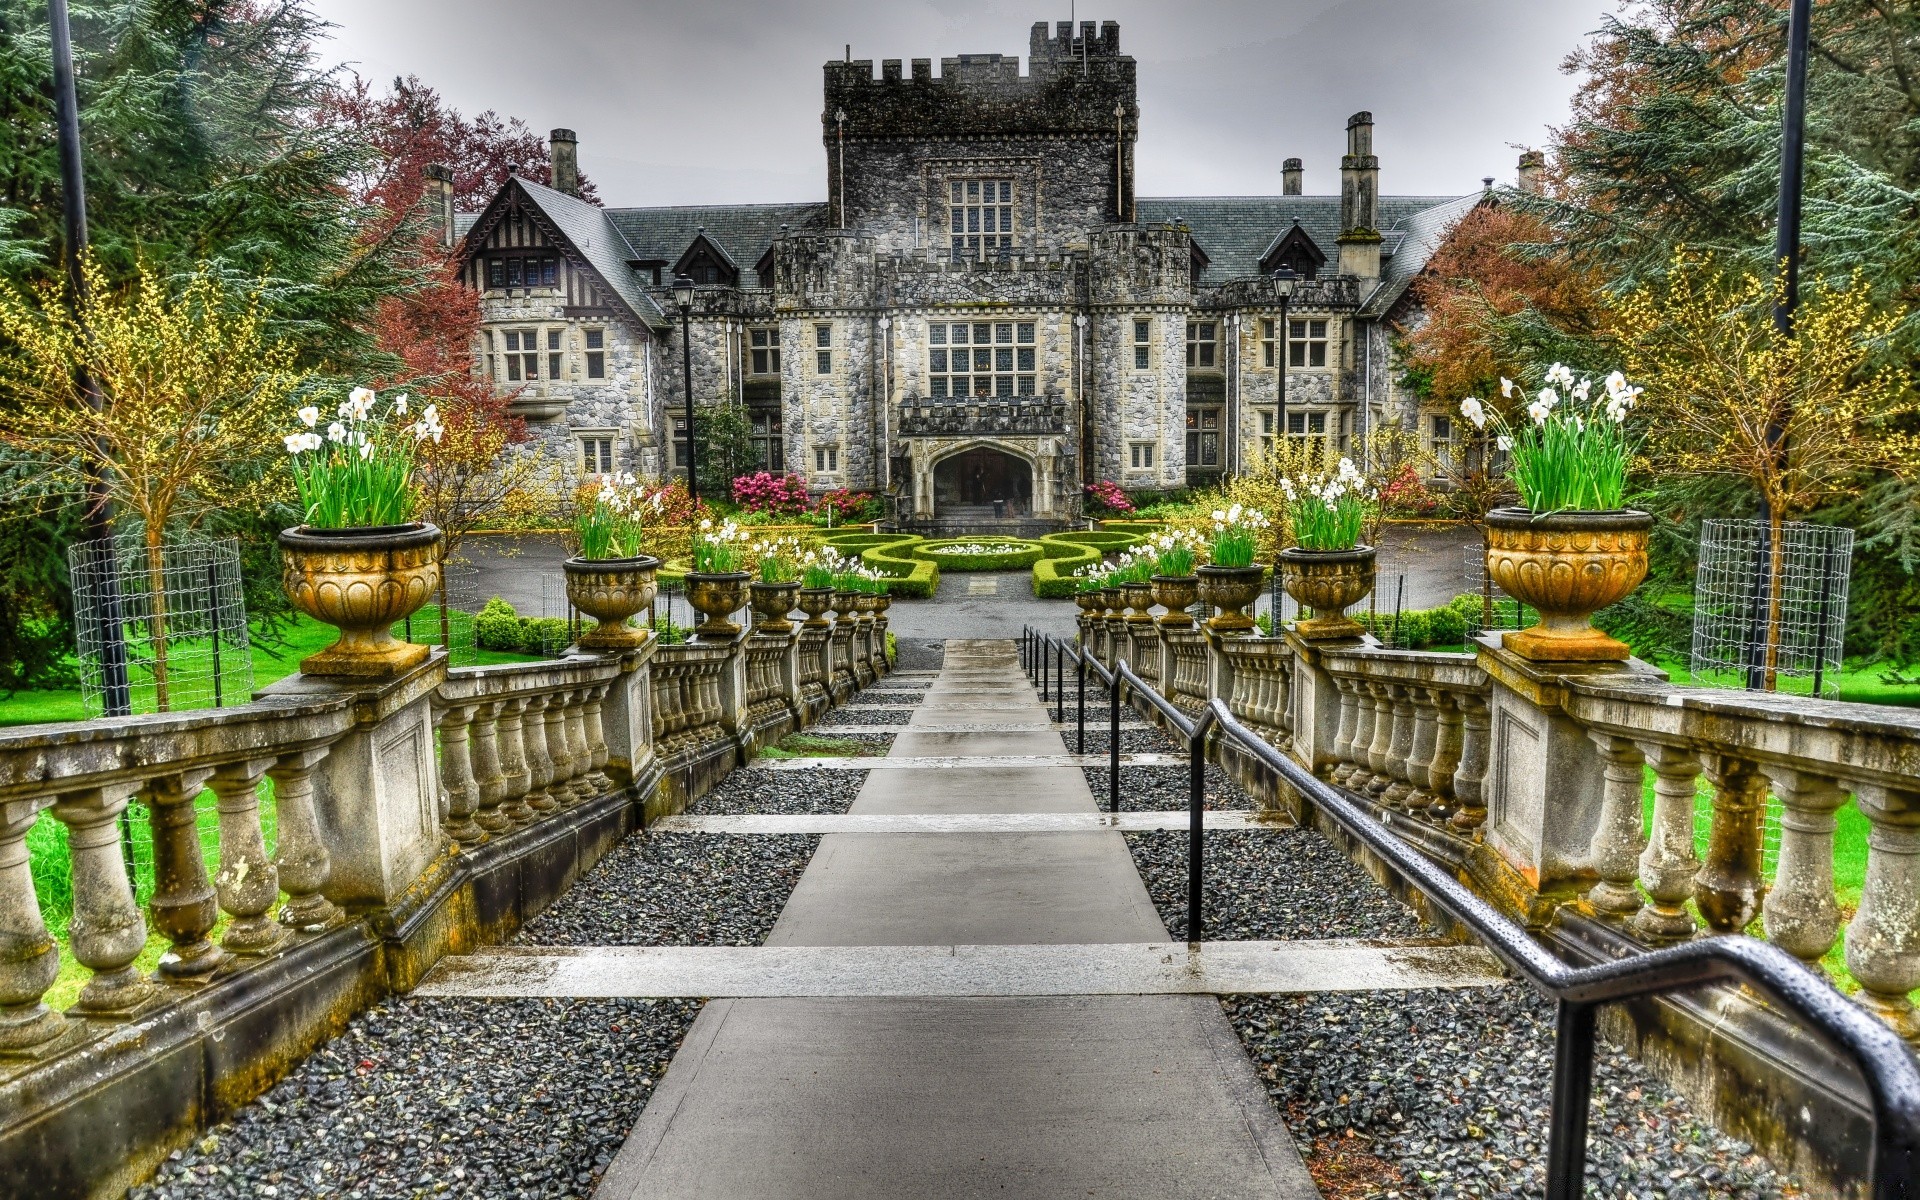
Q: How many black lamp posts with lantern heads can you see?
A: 2